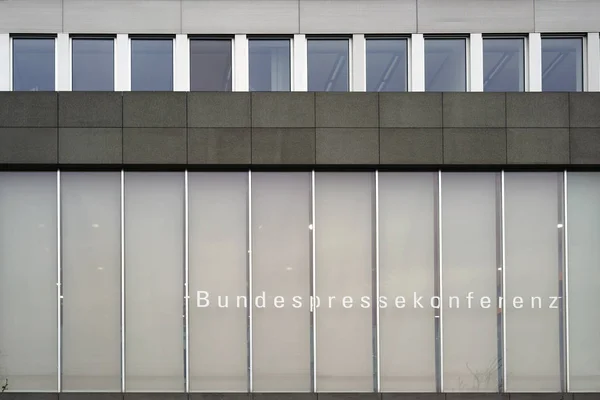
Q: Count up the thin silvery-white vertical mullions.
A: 9